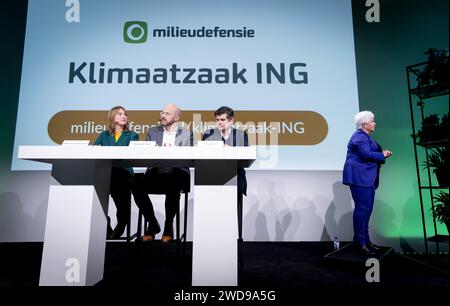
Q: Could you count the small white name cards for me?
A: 3